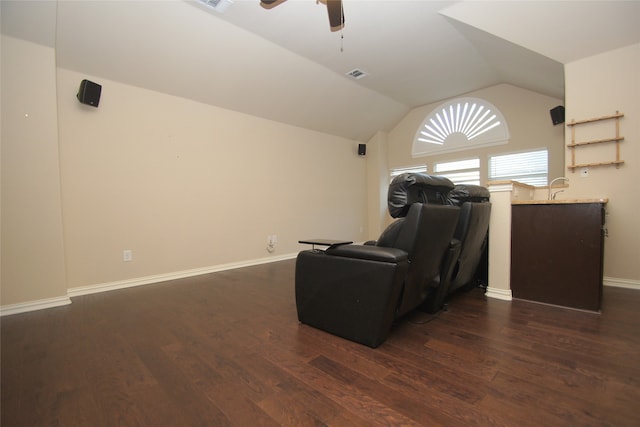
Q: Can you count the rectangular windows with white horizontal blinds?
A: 3